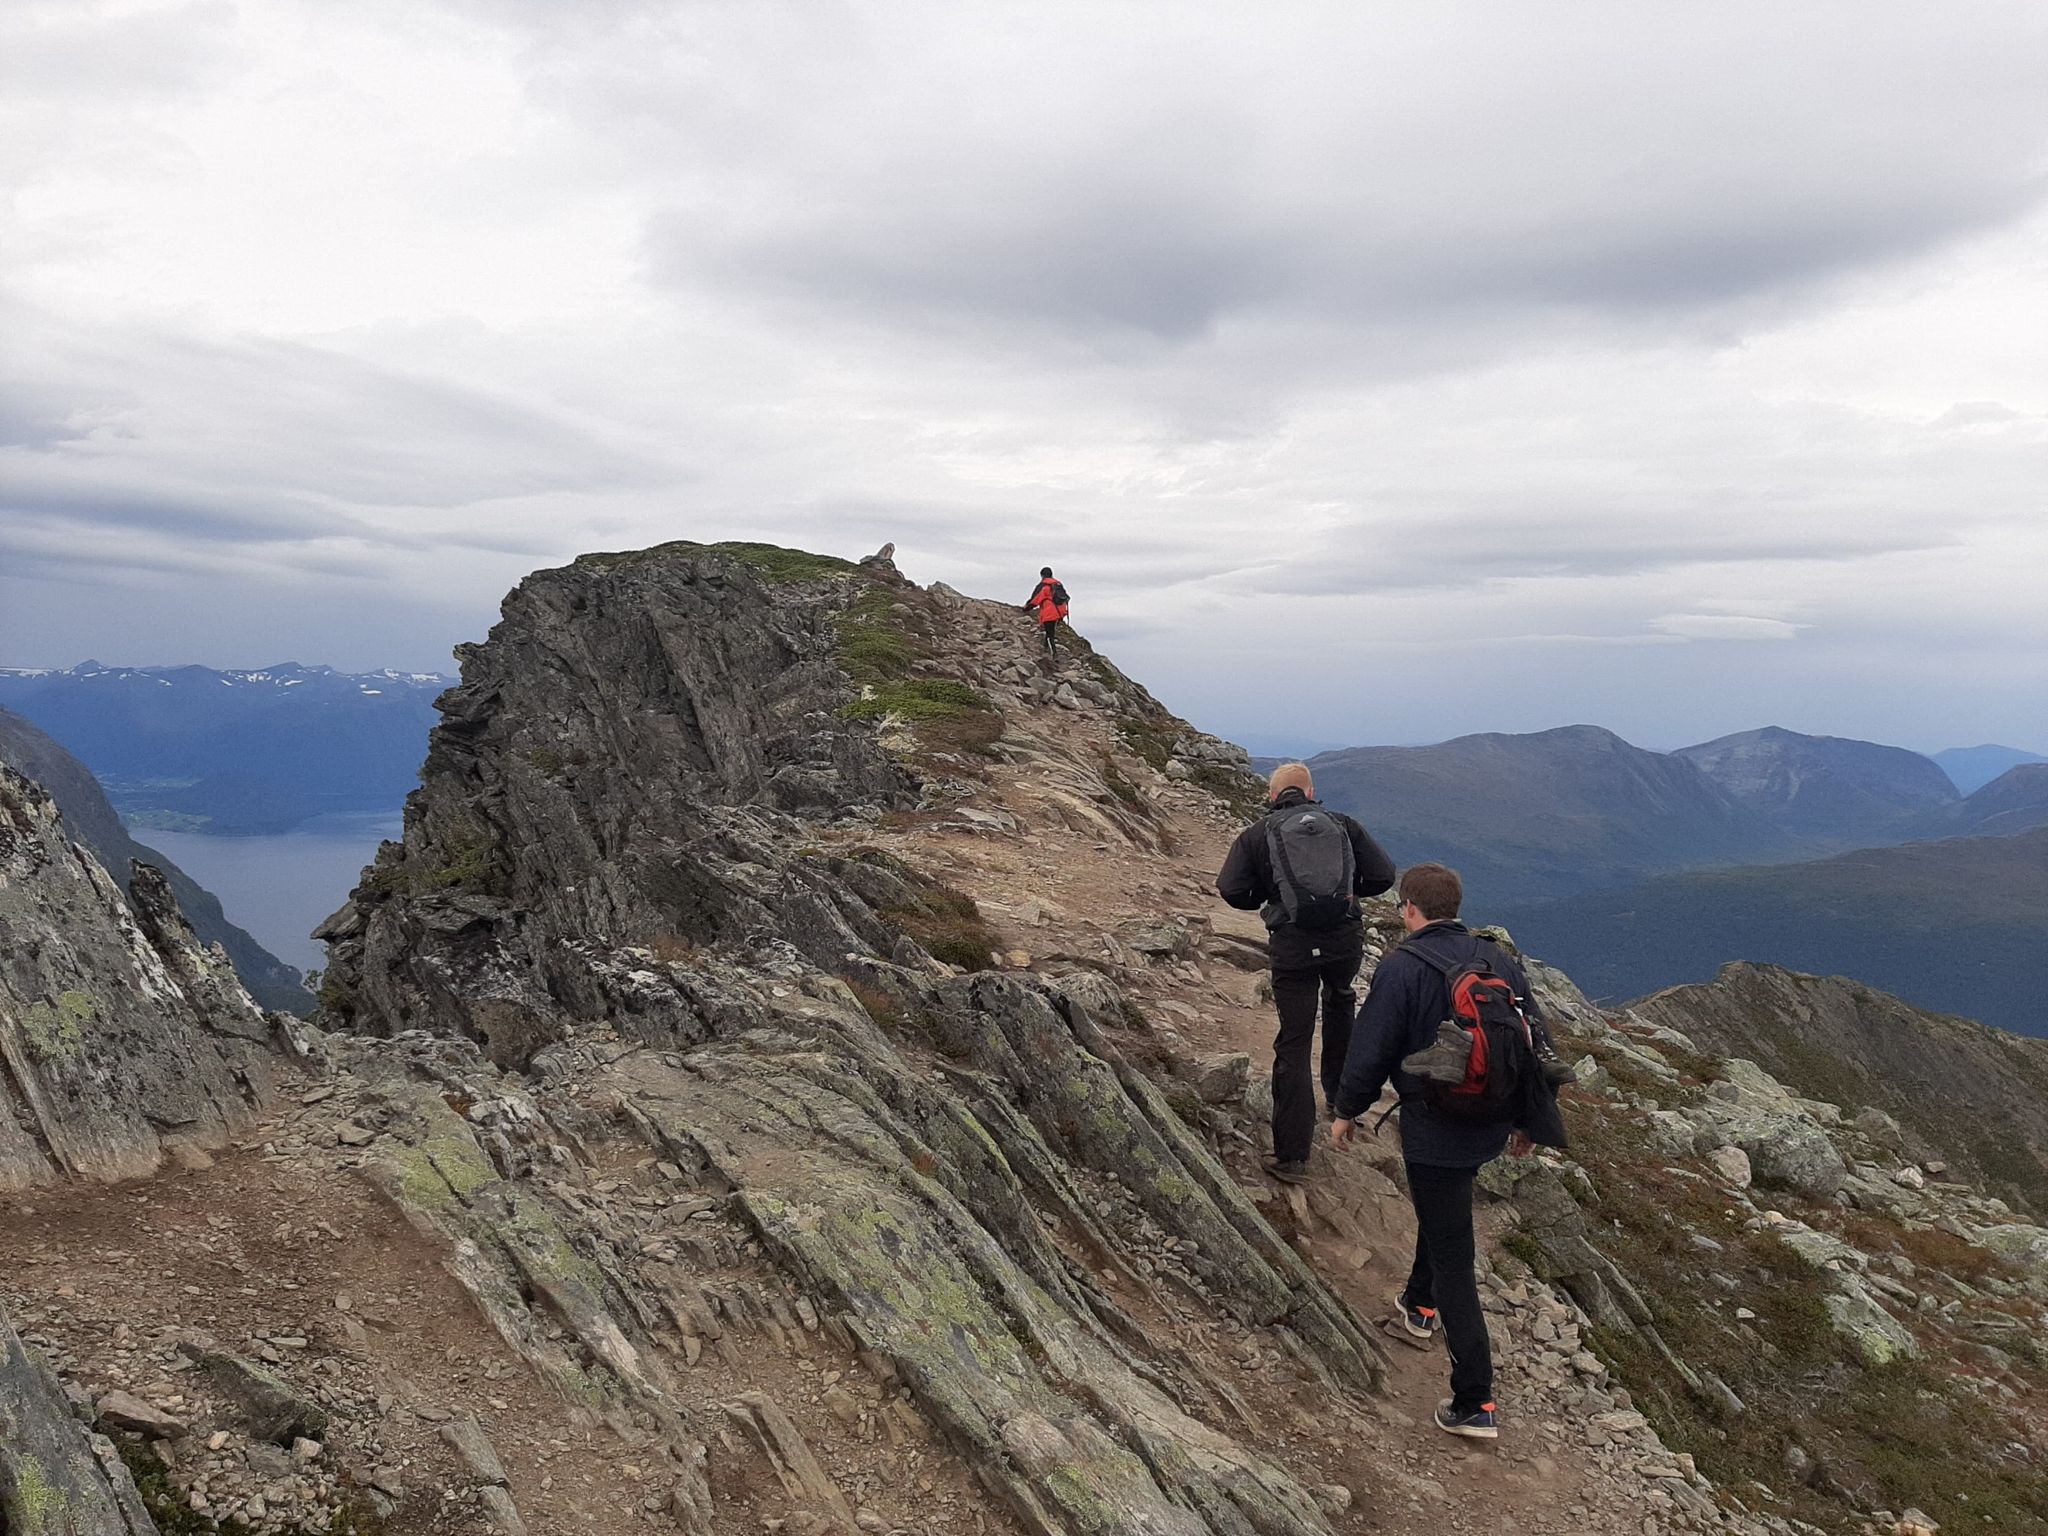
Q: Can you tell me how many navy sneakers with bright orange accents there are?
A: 2